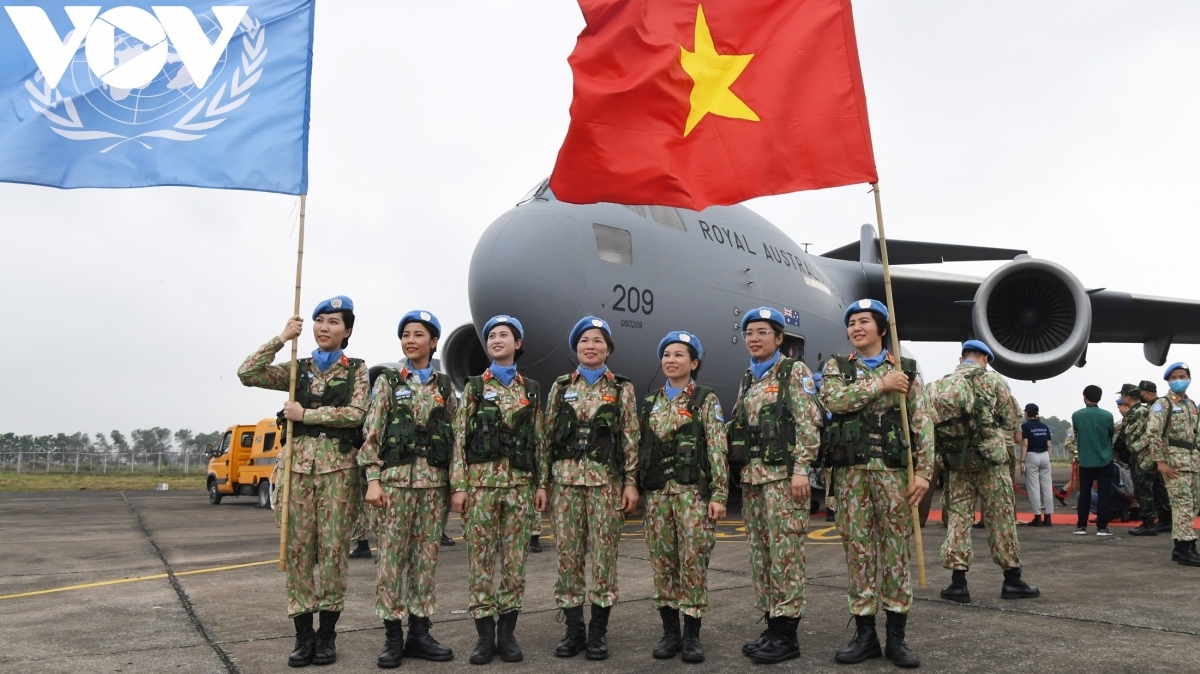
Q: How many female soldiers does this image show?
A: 7